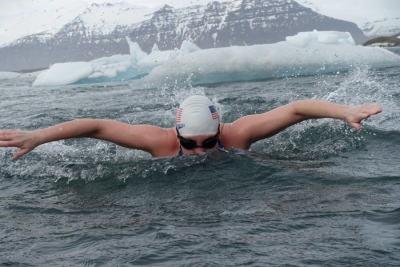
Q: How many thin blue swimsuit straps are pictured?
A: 2